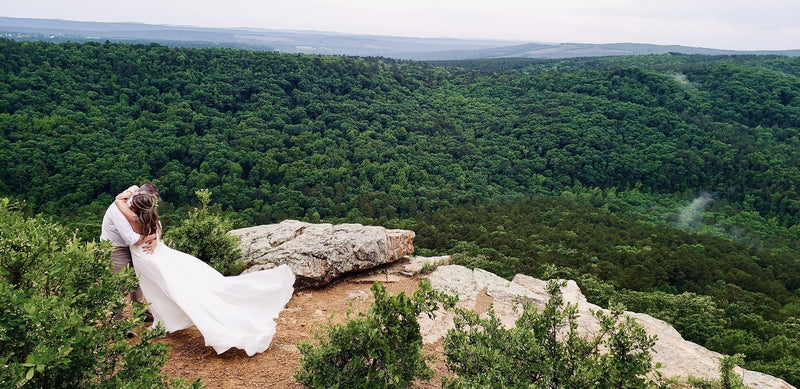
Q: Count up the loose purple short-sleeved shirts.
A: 0